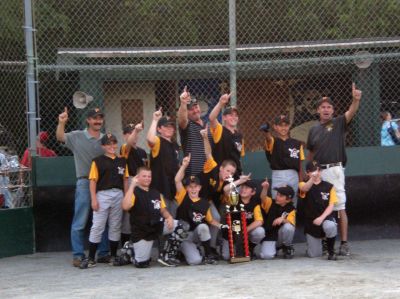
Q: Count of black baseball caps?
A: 12